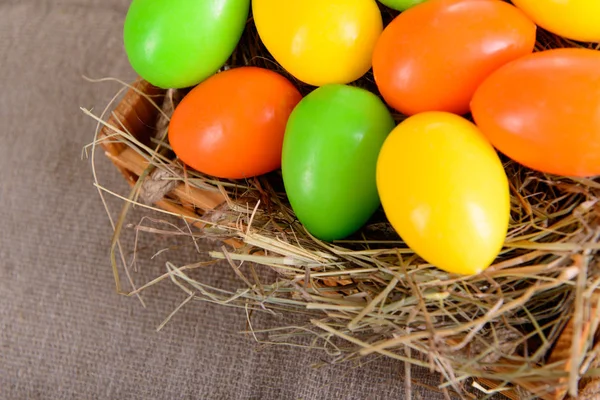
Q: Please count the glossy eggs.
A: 9